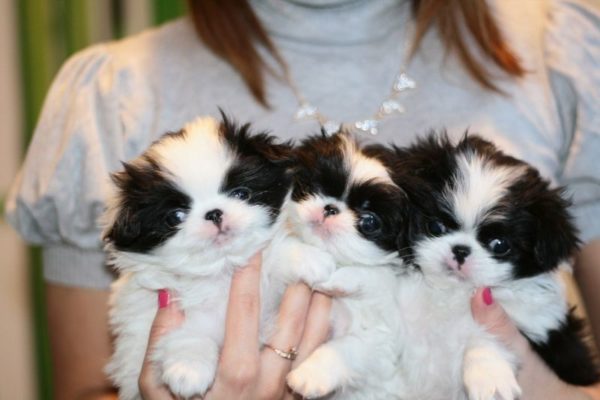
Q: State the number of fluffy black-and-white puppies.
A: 3